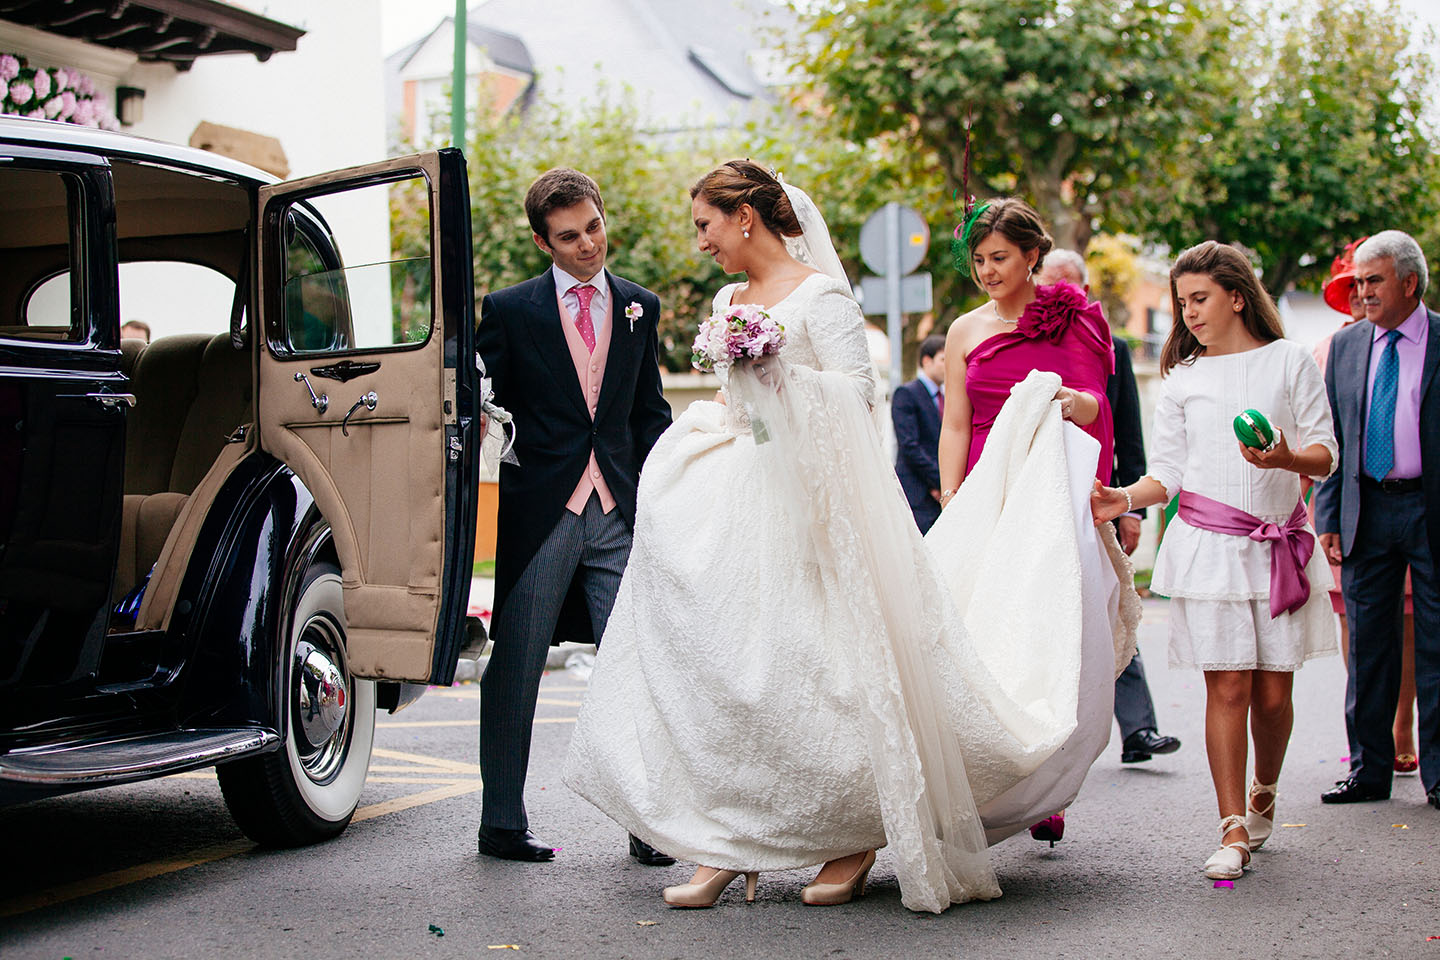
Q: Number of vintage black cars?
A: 1